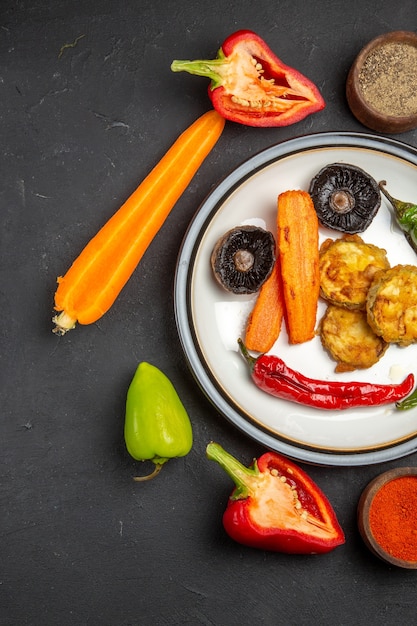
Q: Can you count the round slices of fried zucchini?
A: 3